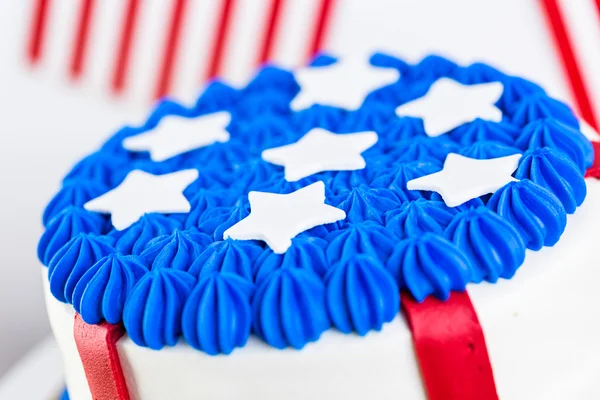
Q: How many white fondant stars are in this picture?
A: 7